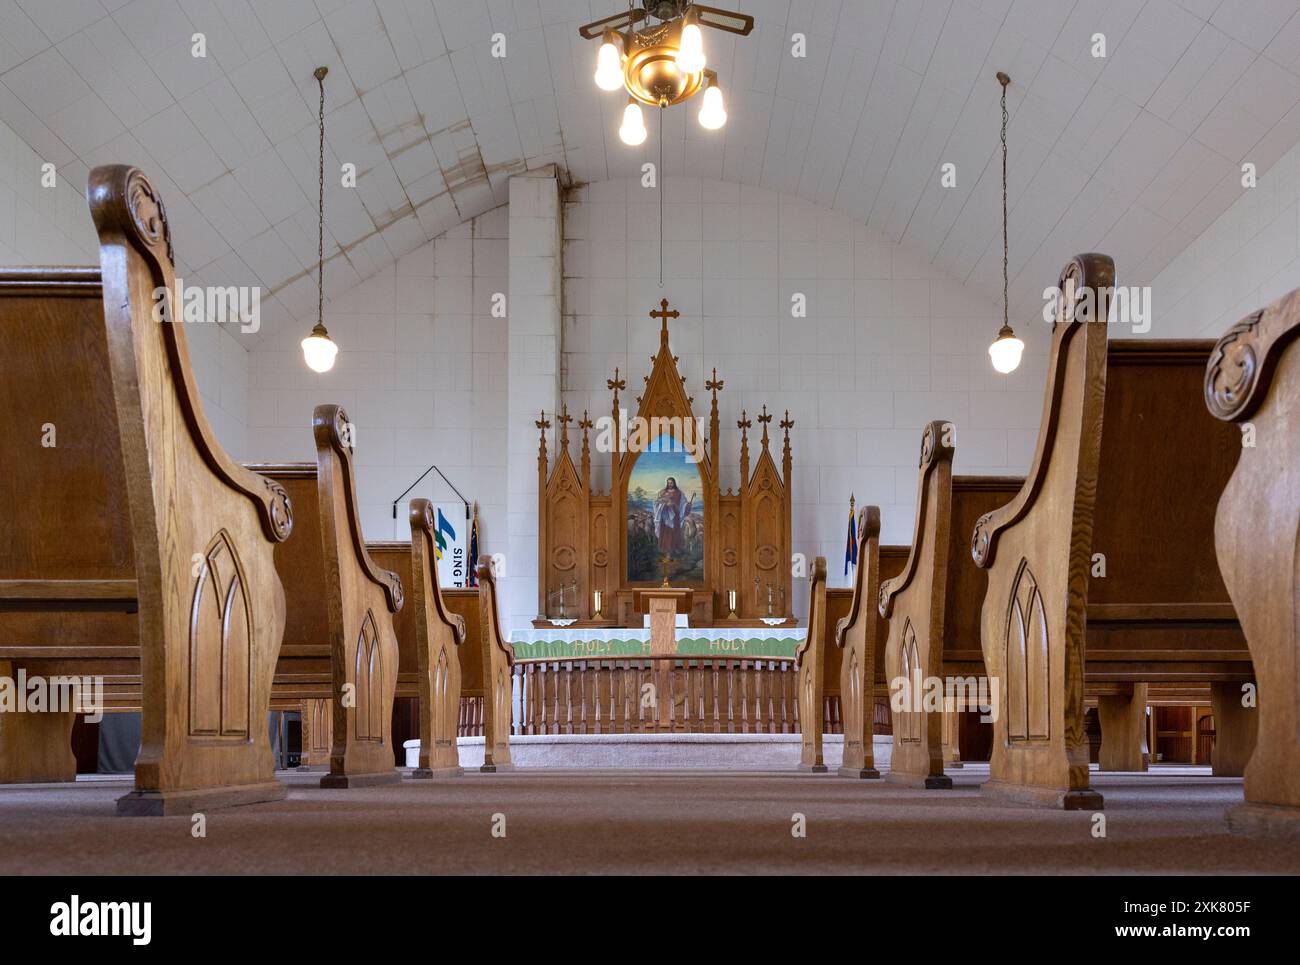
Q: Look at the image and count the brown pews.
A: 9